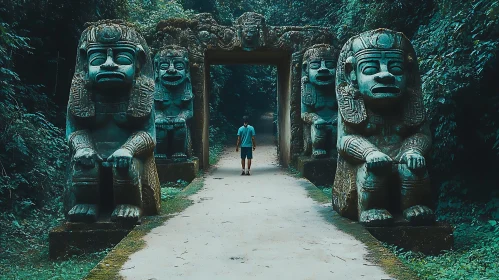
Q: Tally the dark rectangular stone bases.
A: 4